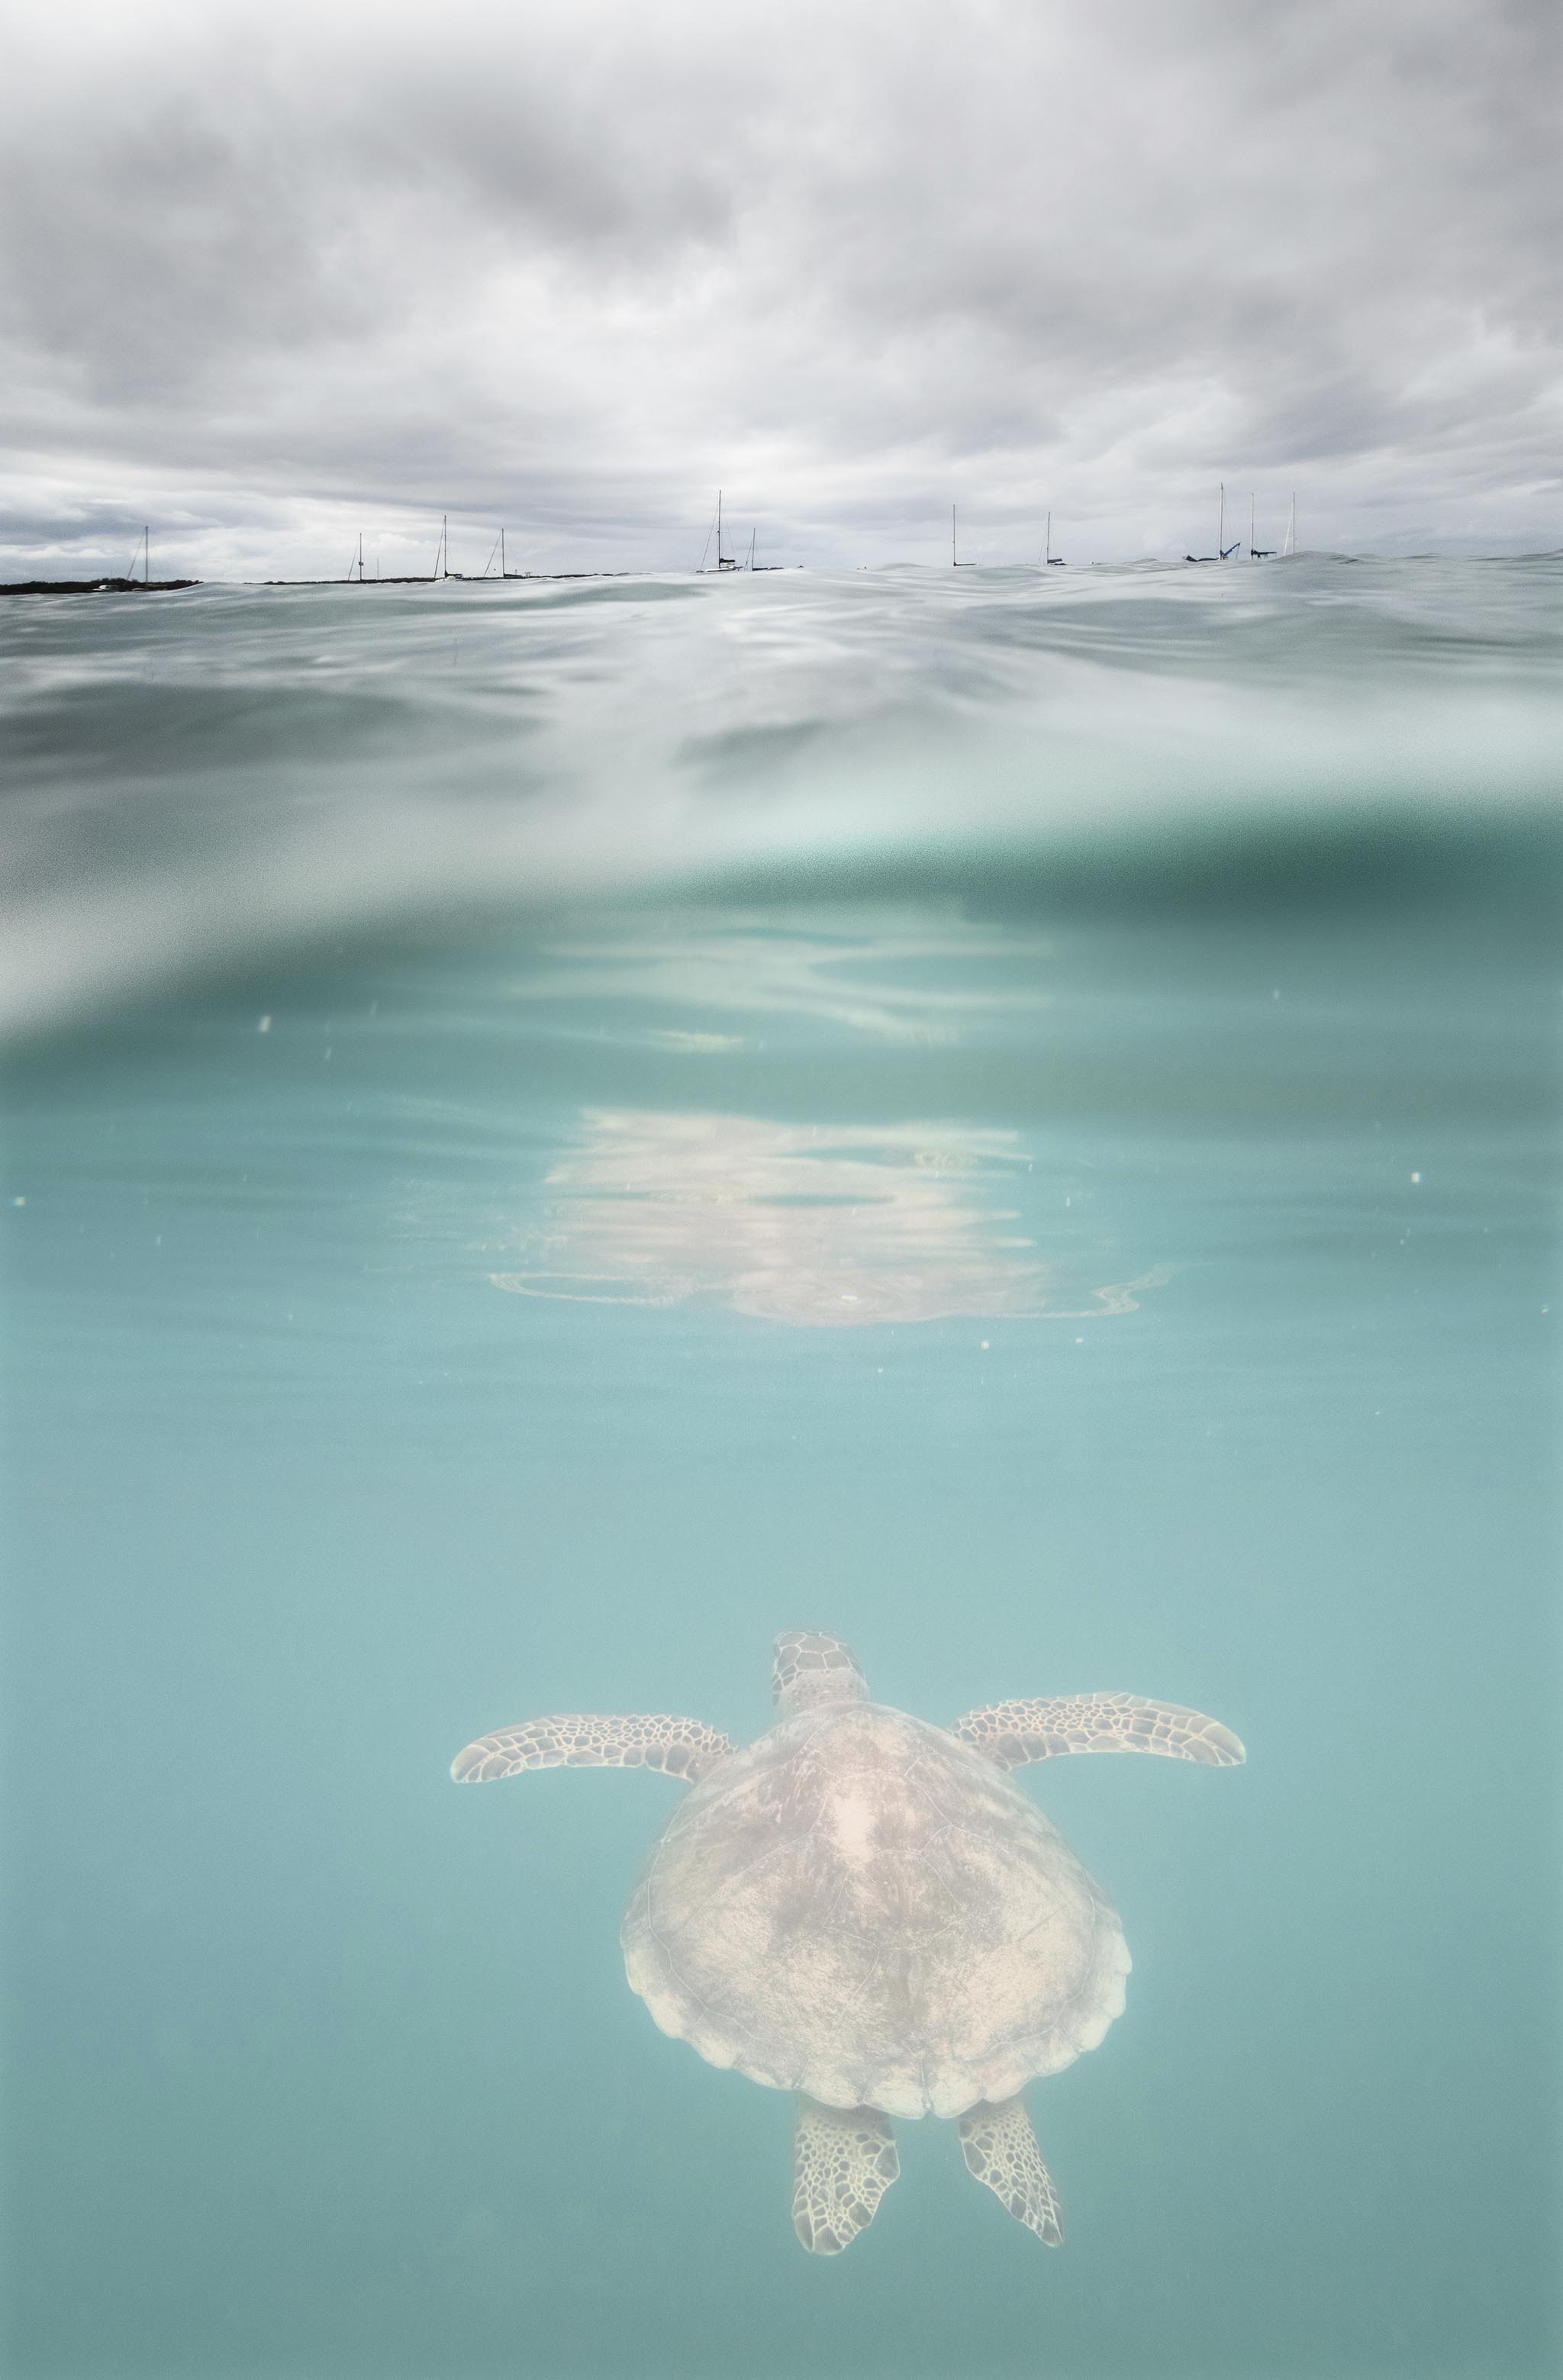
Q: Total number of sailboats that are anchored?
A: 11